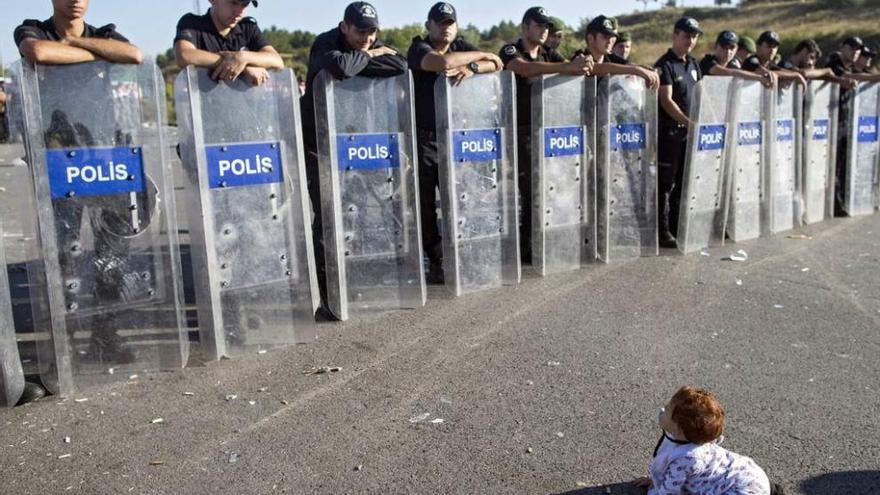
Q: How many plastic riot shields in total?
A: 12